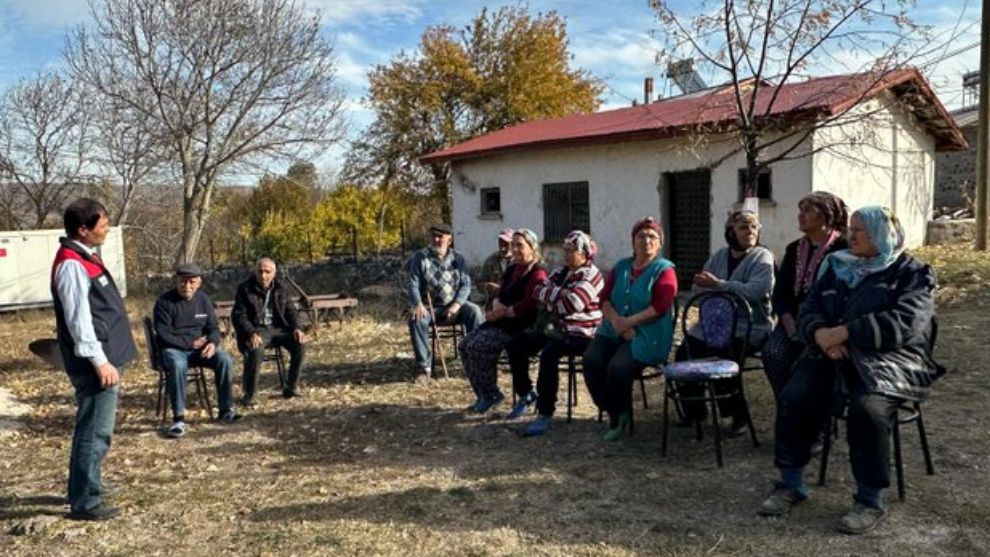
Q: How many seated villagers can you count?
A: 10